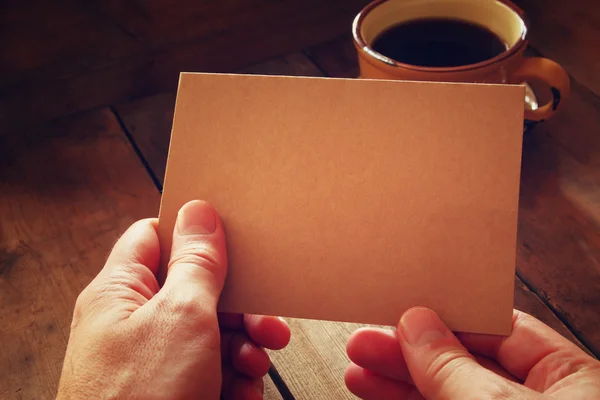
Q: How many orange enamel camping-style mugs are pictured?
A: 1